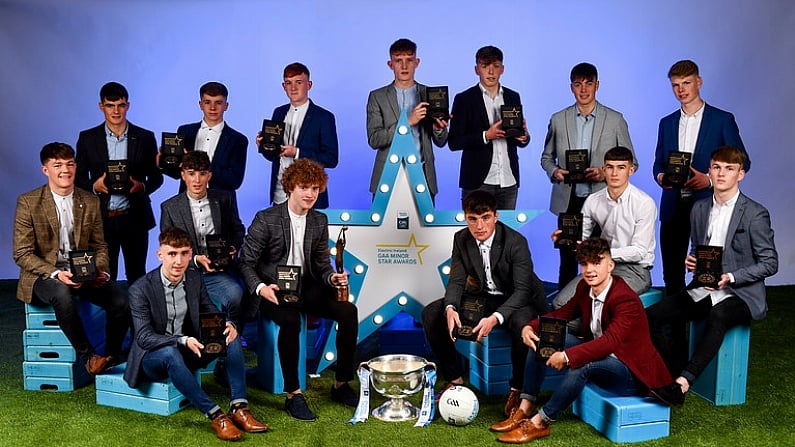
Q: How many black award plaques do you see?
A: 15